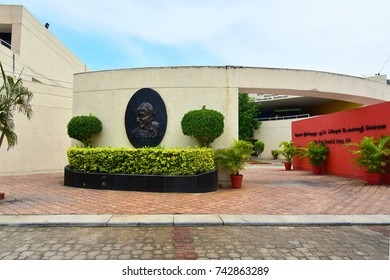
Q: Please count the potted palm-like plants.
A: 4